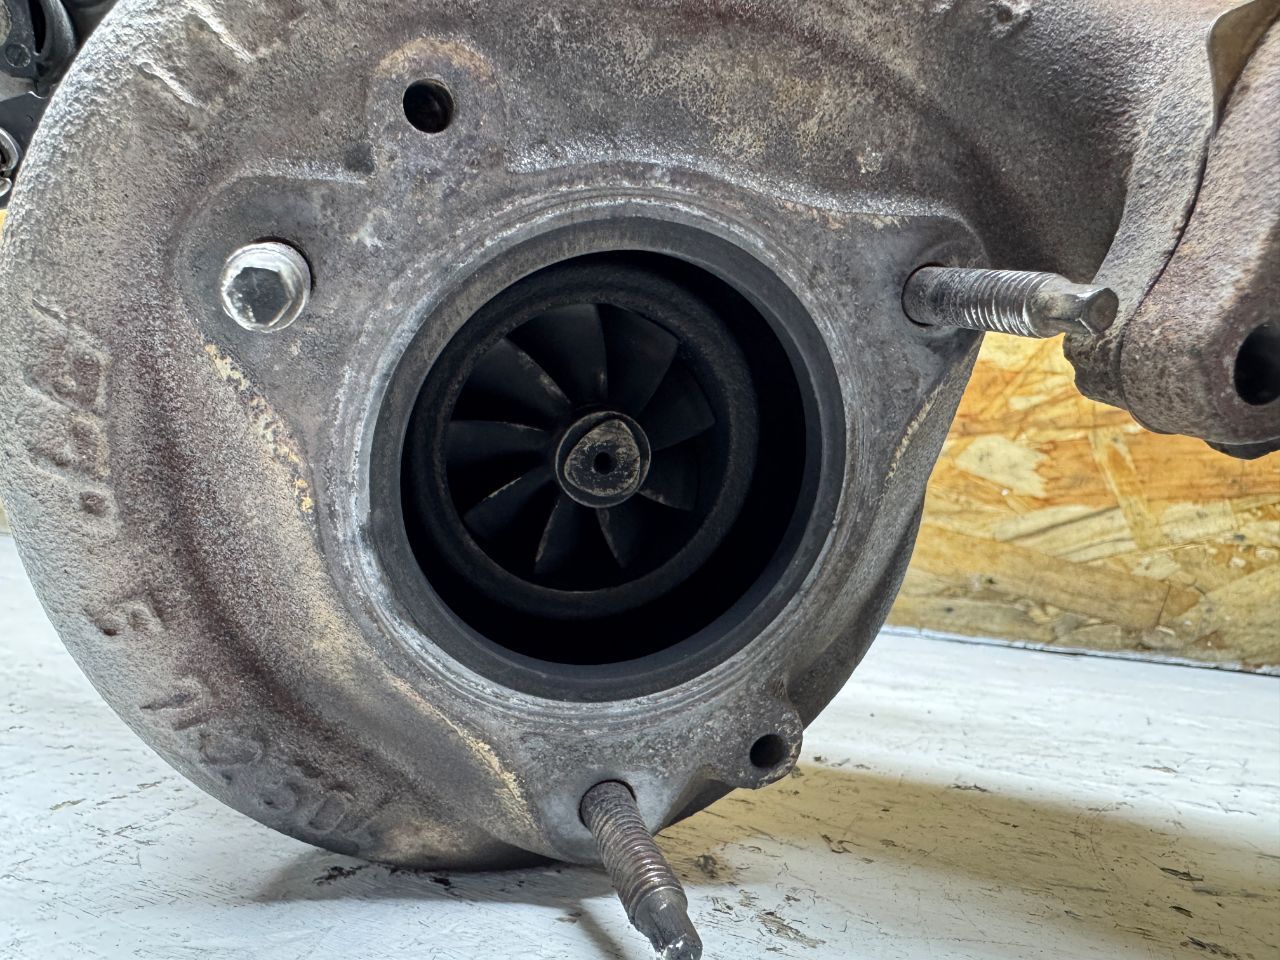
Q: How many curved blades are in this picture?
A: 9